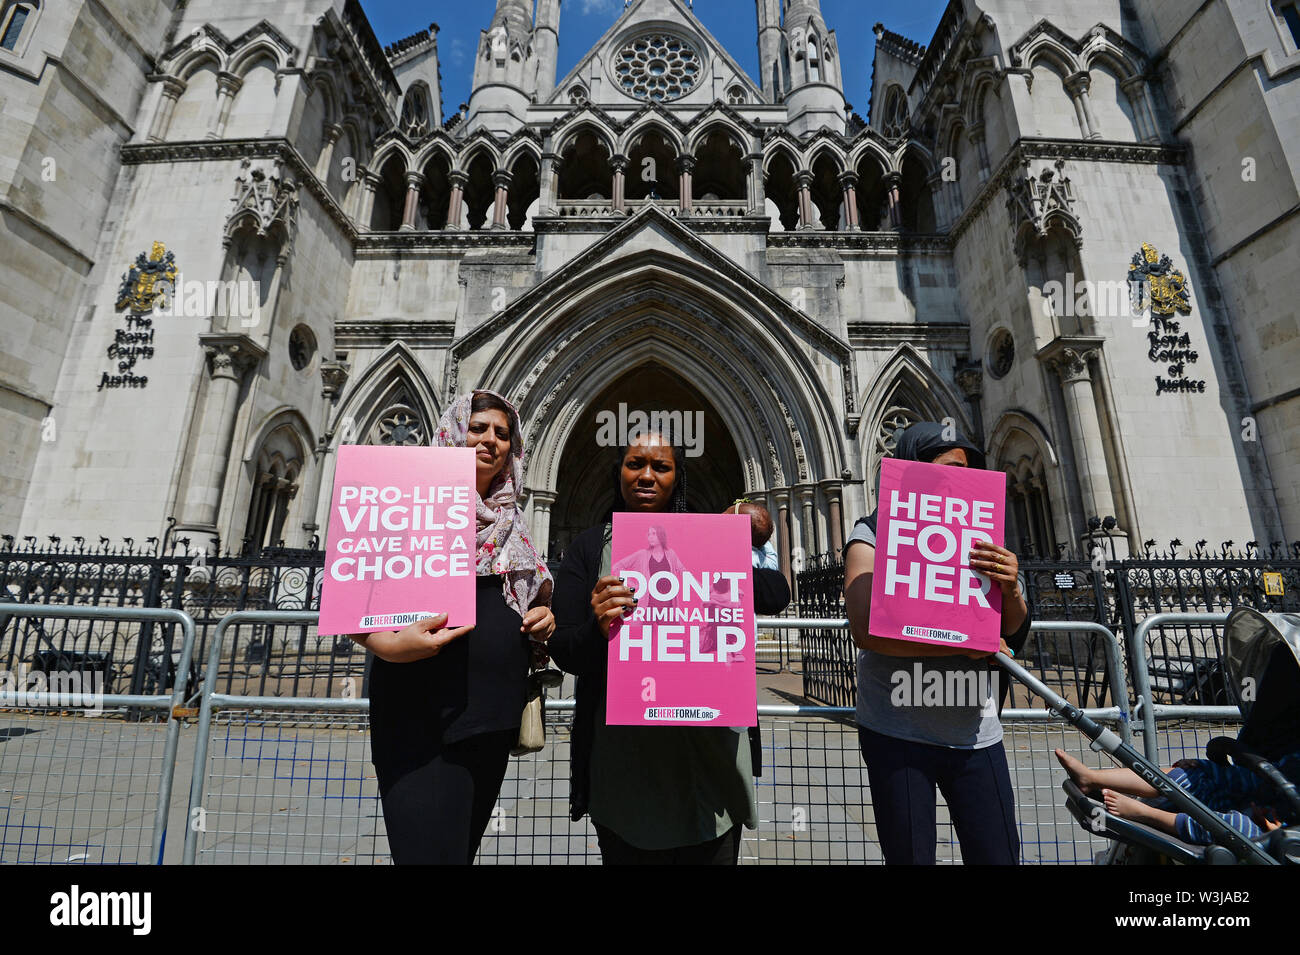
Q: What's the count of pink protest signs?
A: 3